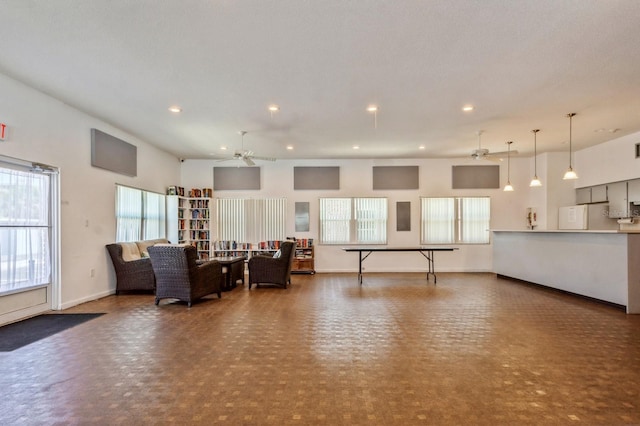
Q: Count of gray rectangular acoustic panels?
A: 5